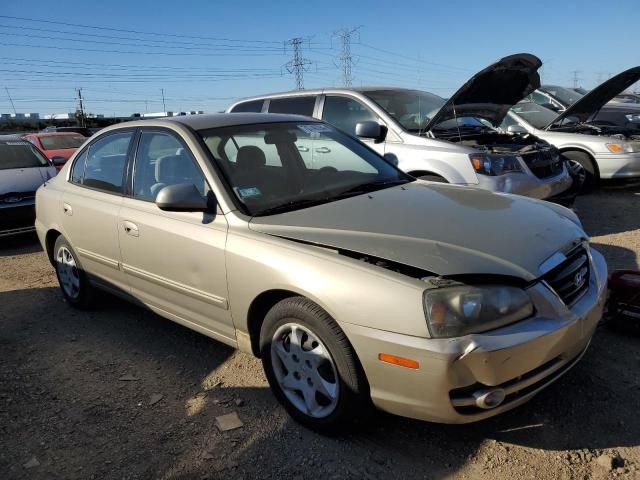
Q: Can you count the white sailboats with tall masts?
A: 0